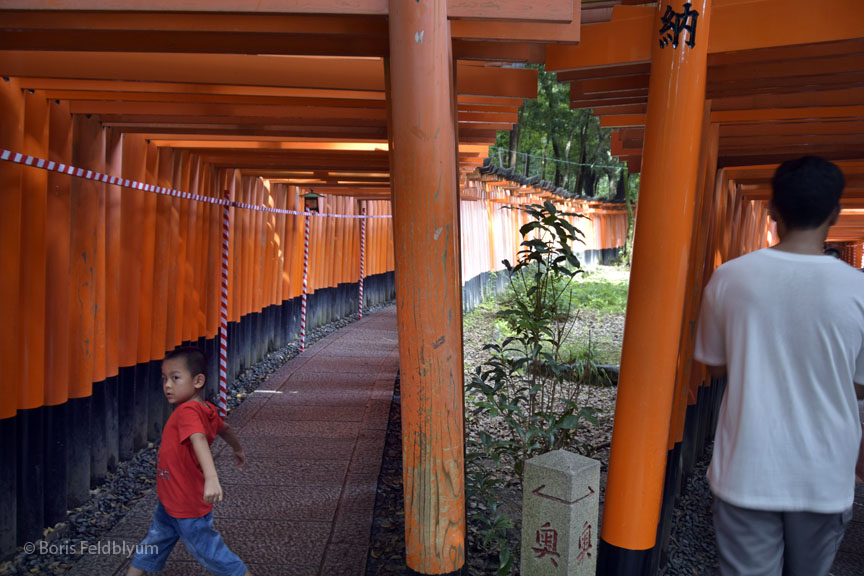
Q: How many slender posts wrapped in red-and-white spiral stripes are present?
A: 3